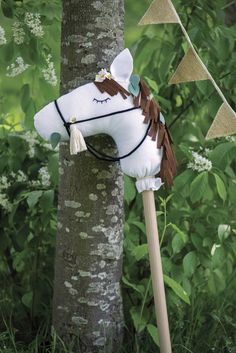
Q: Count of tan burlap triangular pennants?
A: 3